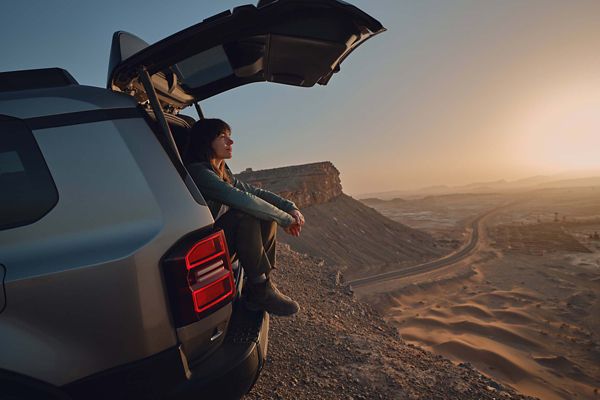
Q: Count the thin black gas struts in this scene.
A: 2